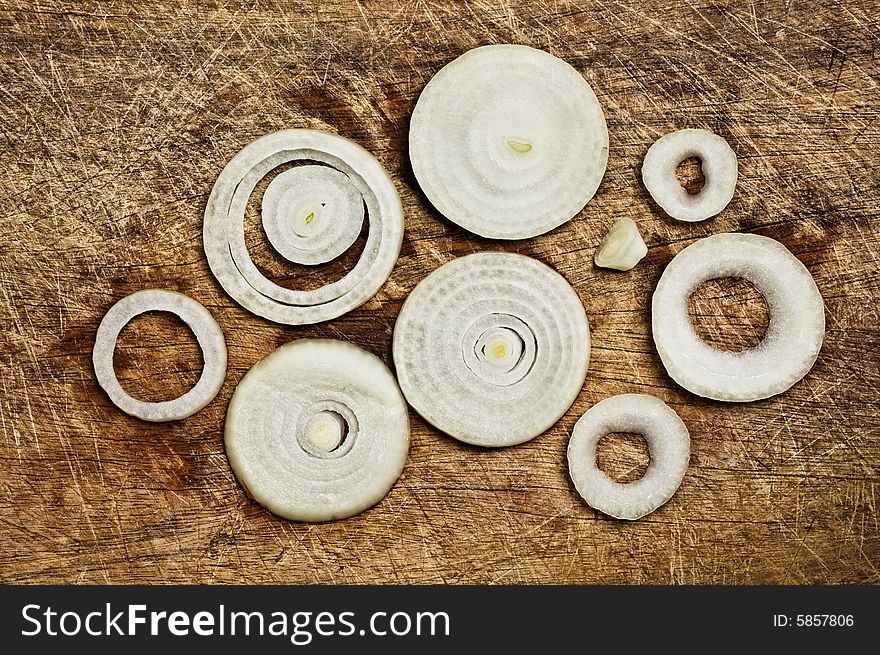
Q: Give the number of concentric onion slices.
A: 4